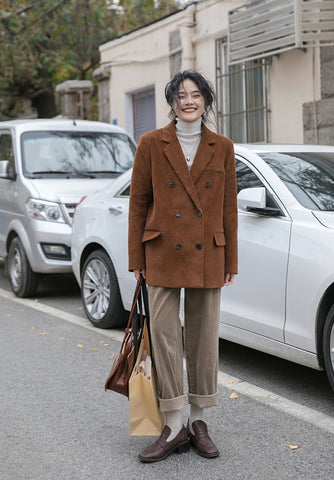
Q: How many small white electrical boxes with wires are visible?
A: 0